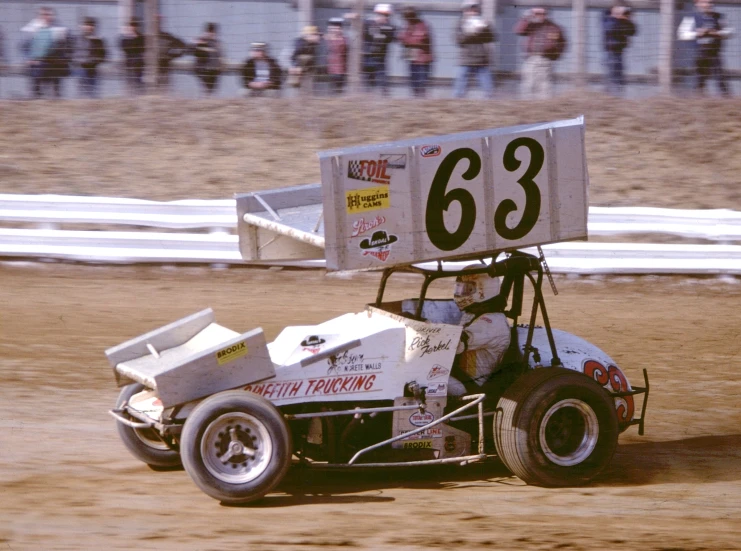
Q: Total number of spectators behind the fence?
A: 14